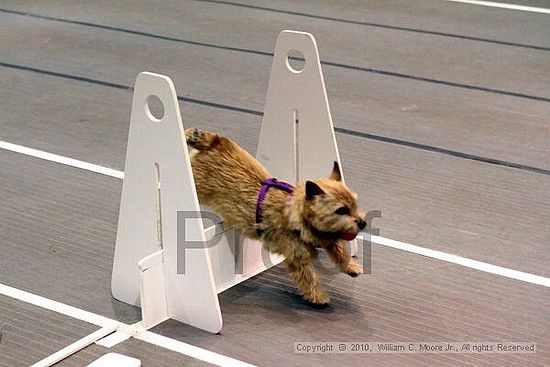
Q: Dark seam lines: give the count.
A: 3